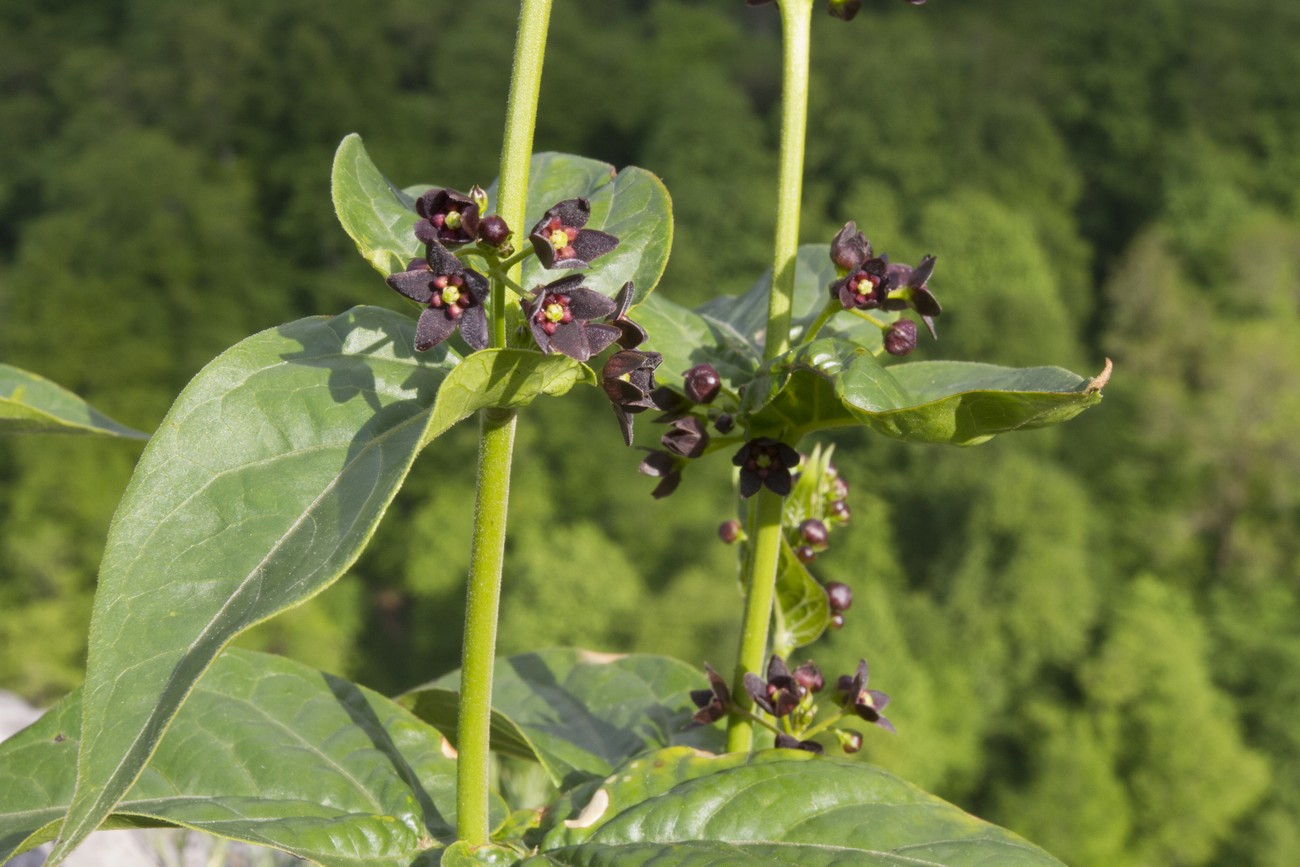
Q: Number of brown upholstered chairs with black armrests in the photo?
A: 0